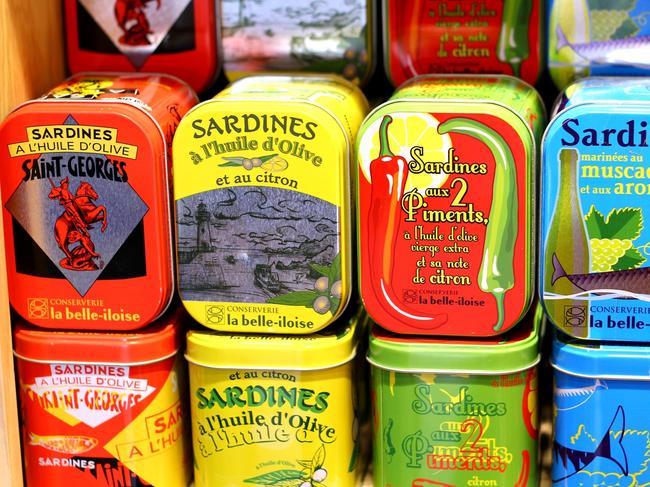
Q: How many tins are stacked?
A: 12